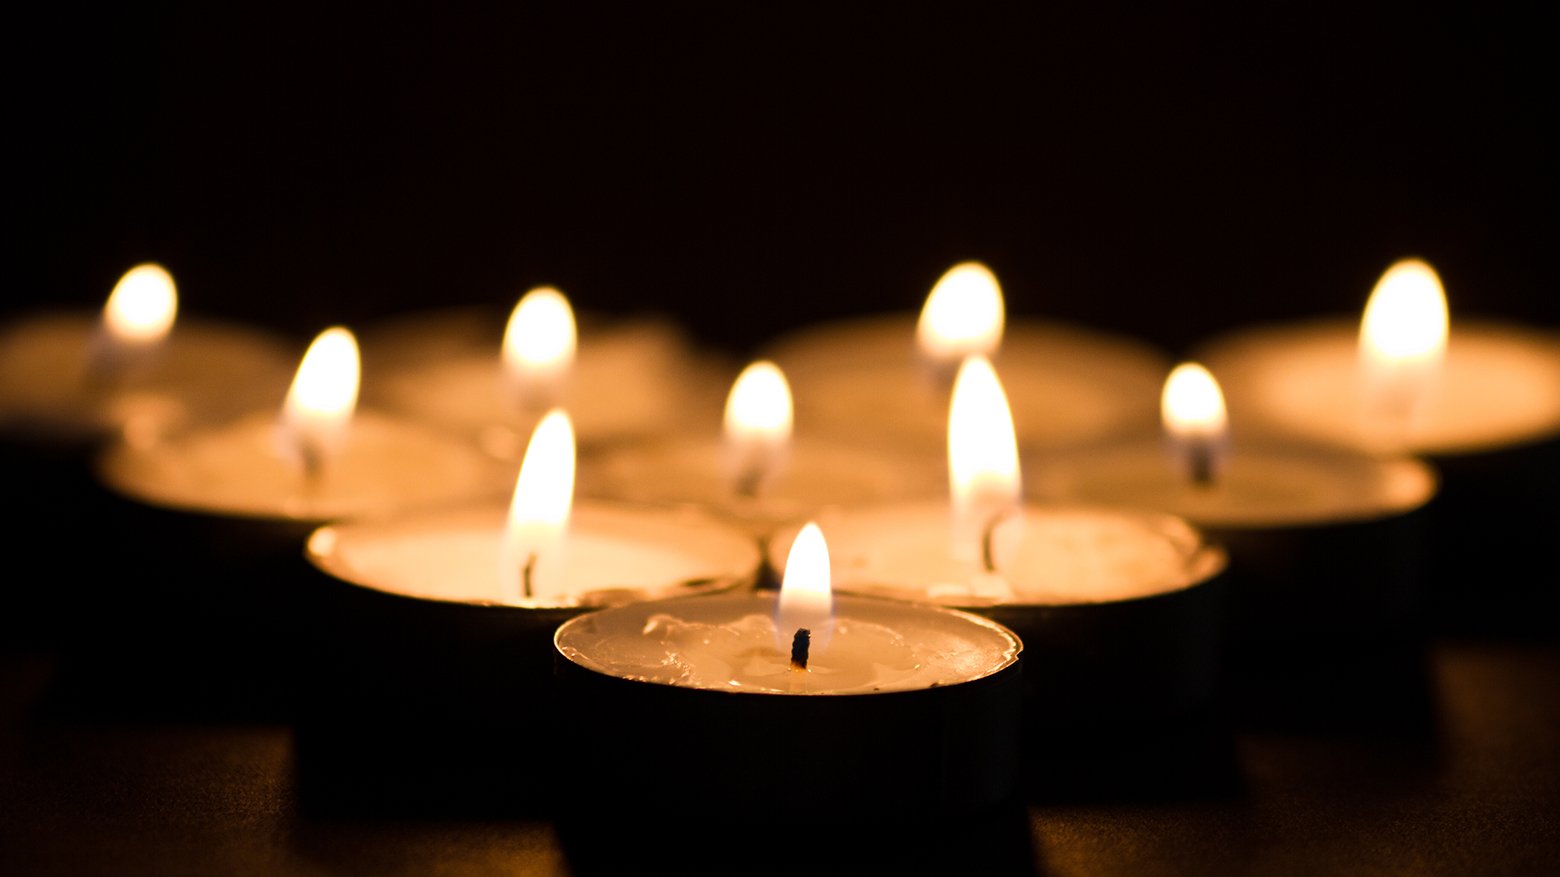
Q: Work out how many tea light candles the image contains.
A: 10